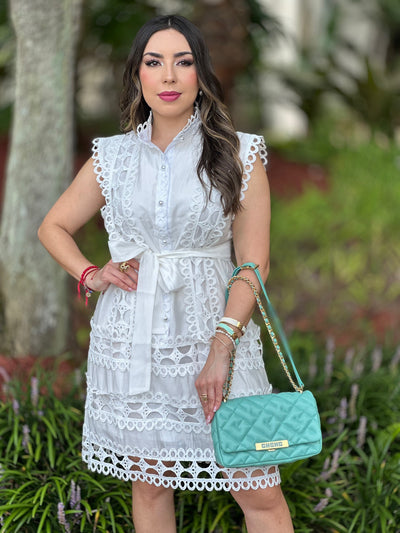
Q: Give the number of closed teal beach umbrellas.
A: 0